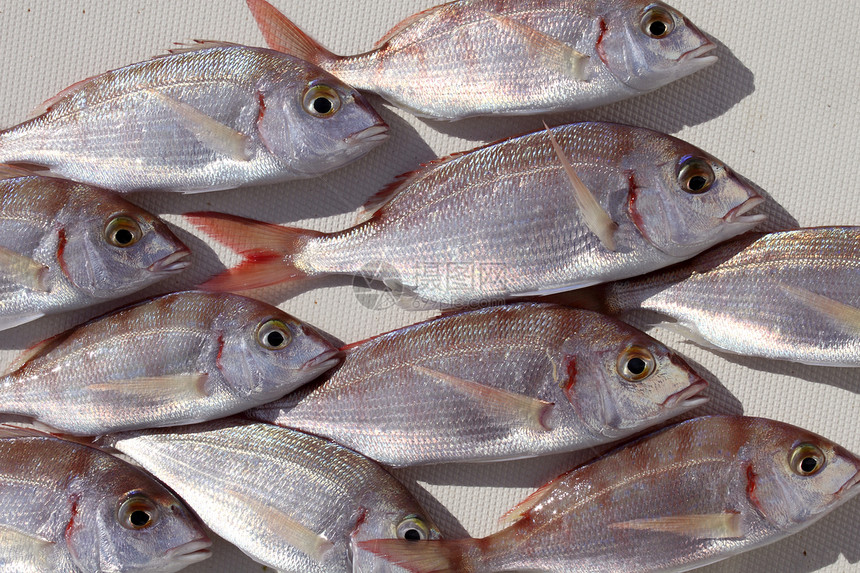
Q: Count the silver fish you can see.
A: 10